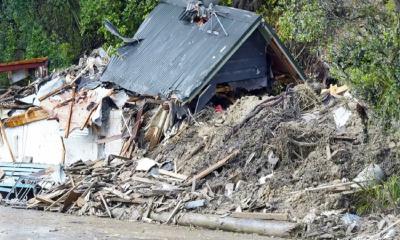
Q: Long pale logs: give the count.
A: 1